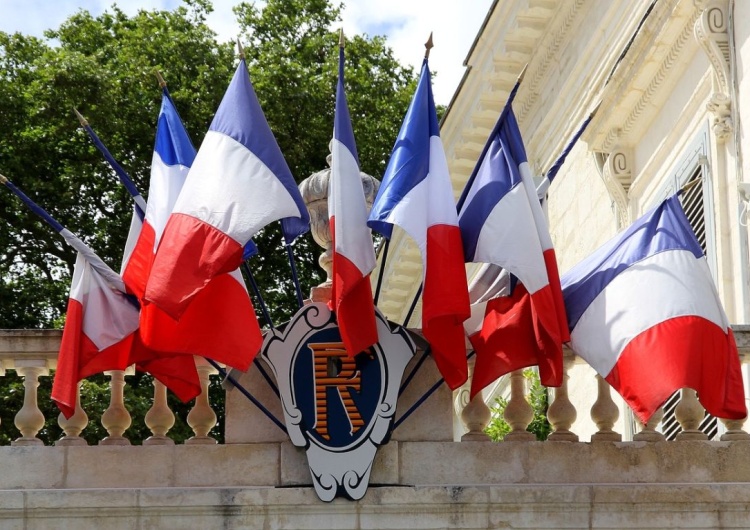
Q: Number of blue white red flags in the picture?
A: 9